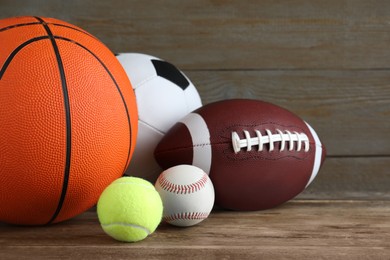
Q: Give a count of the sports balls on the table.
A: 5